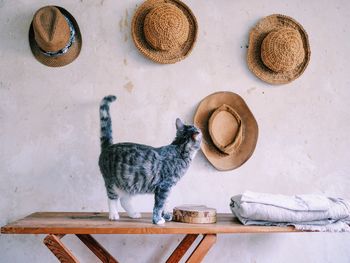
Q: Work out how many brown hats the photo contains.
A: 4